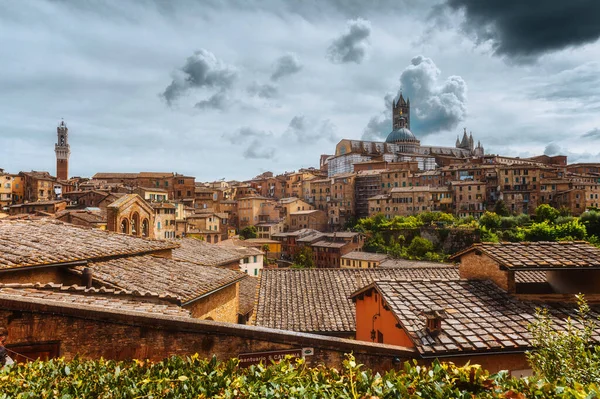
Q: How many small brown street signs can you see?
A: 1